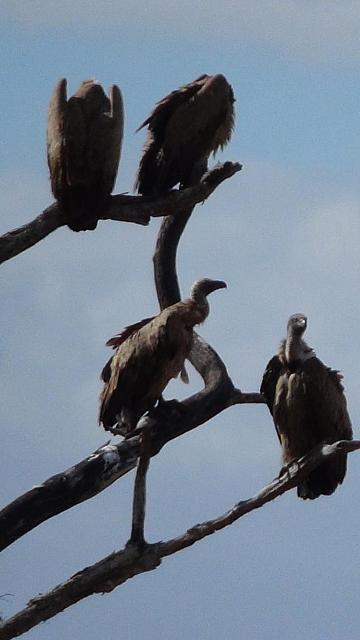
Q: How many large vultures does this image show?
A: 4